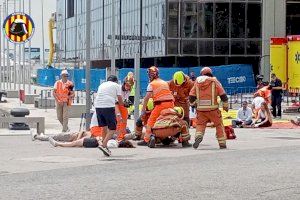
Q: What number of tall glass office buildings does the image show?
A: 1